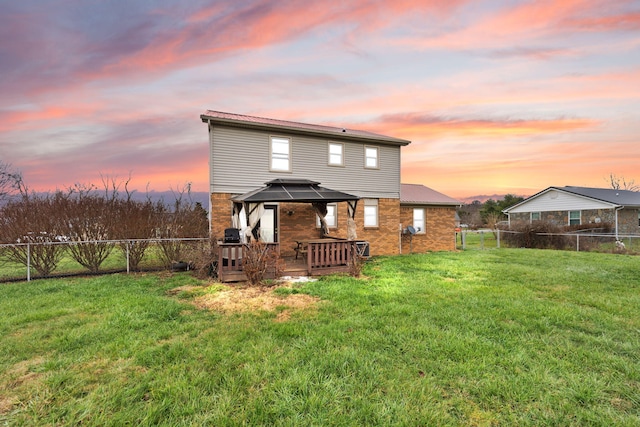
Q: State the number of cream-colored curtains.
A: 4